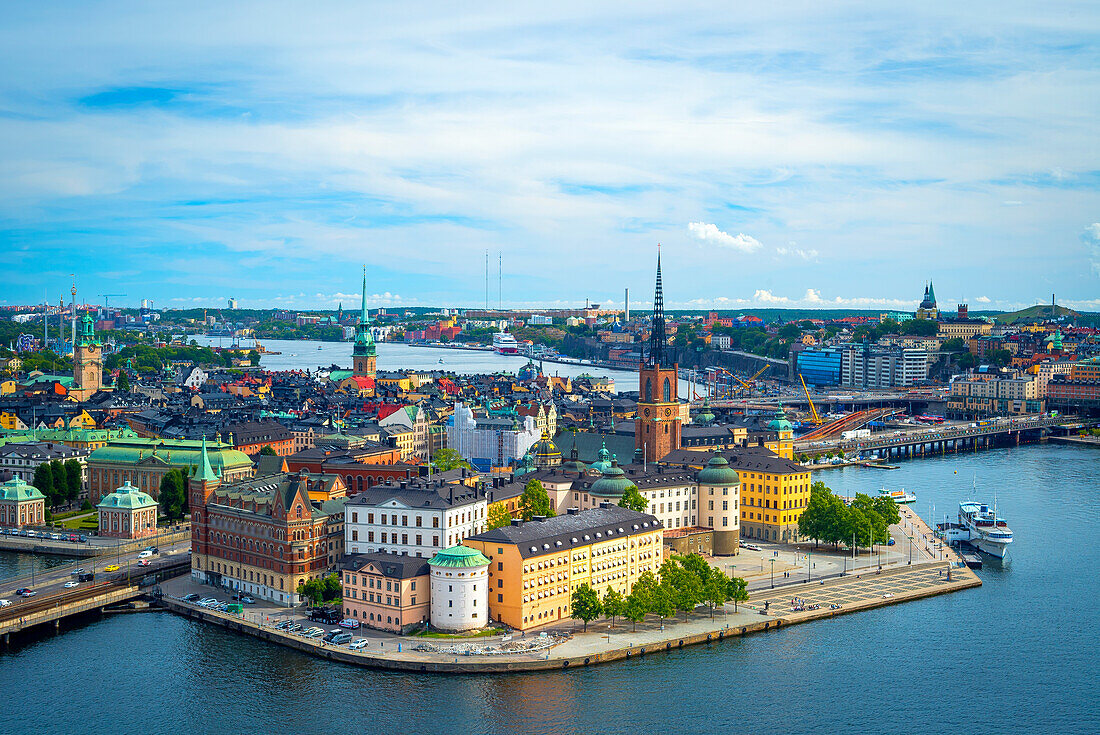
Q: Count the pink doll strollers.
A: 0